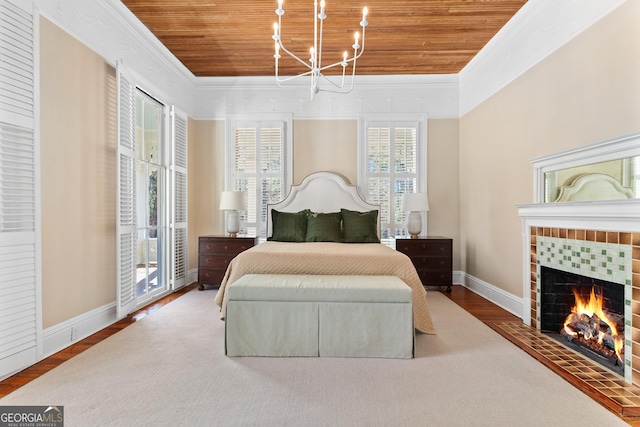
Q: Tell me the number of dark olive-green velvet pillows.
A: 3